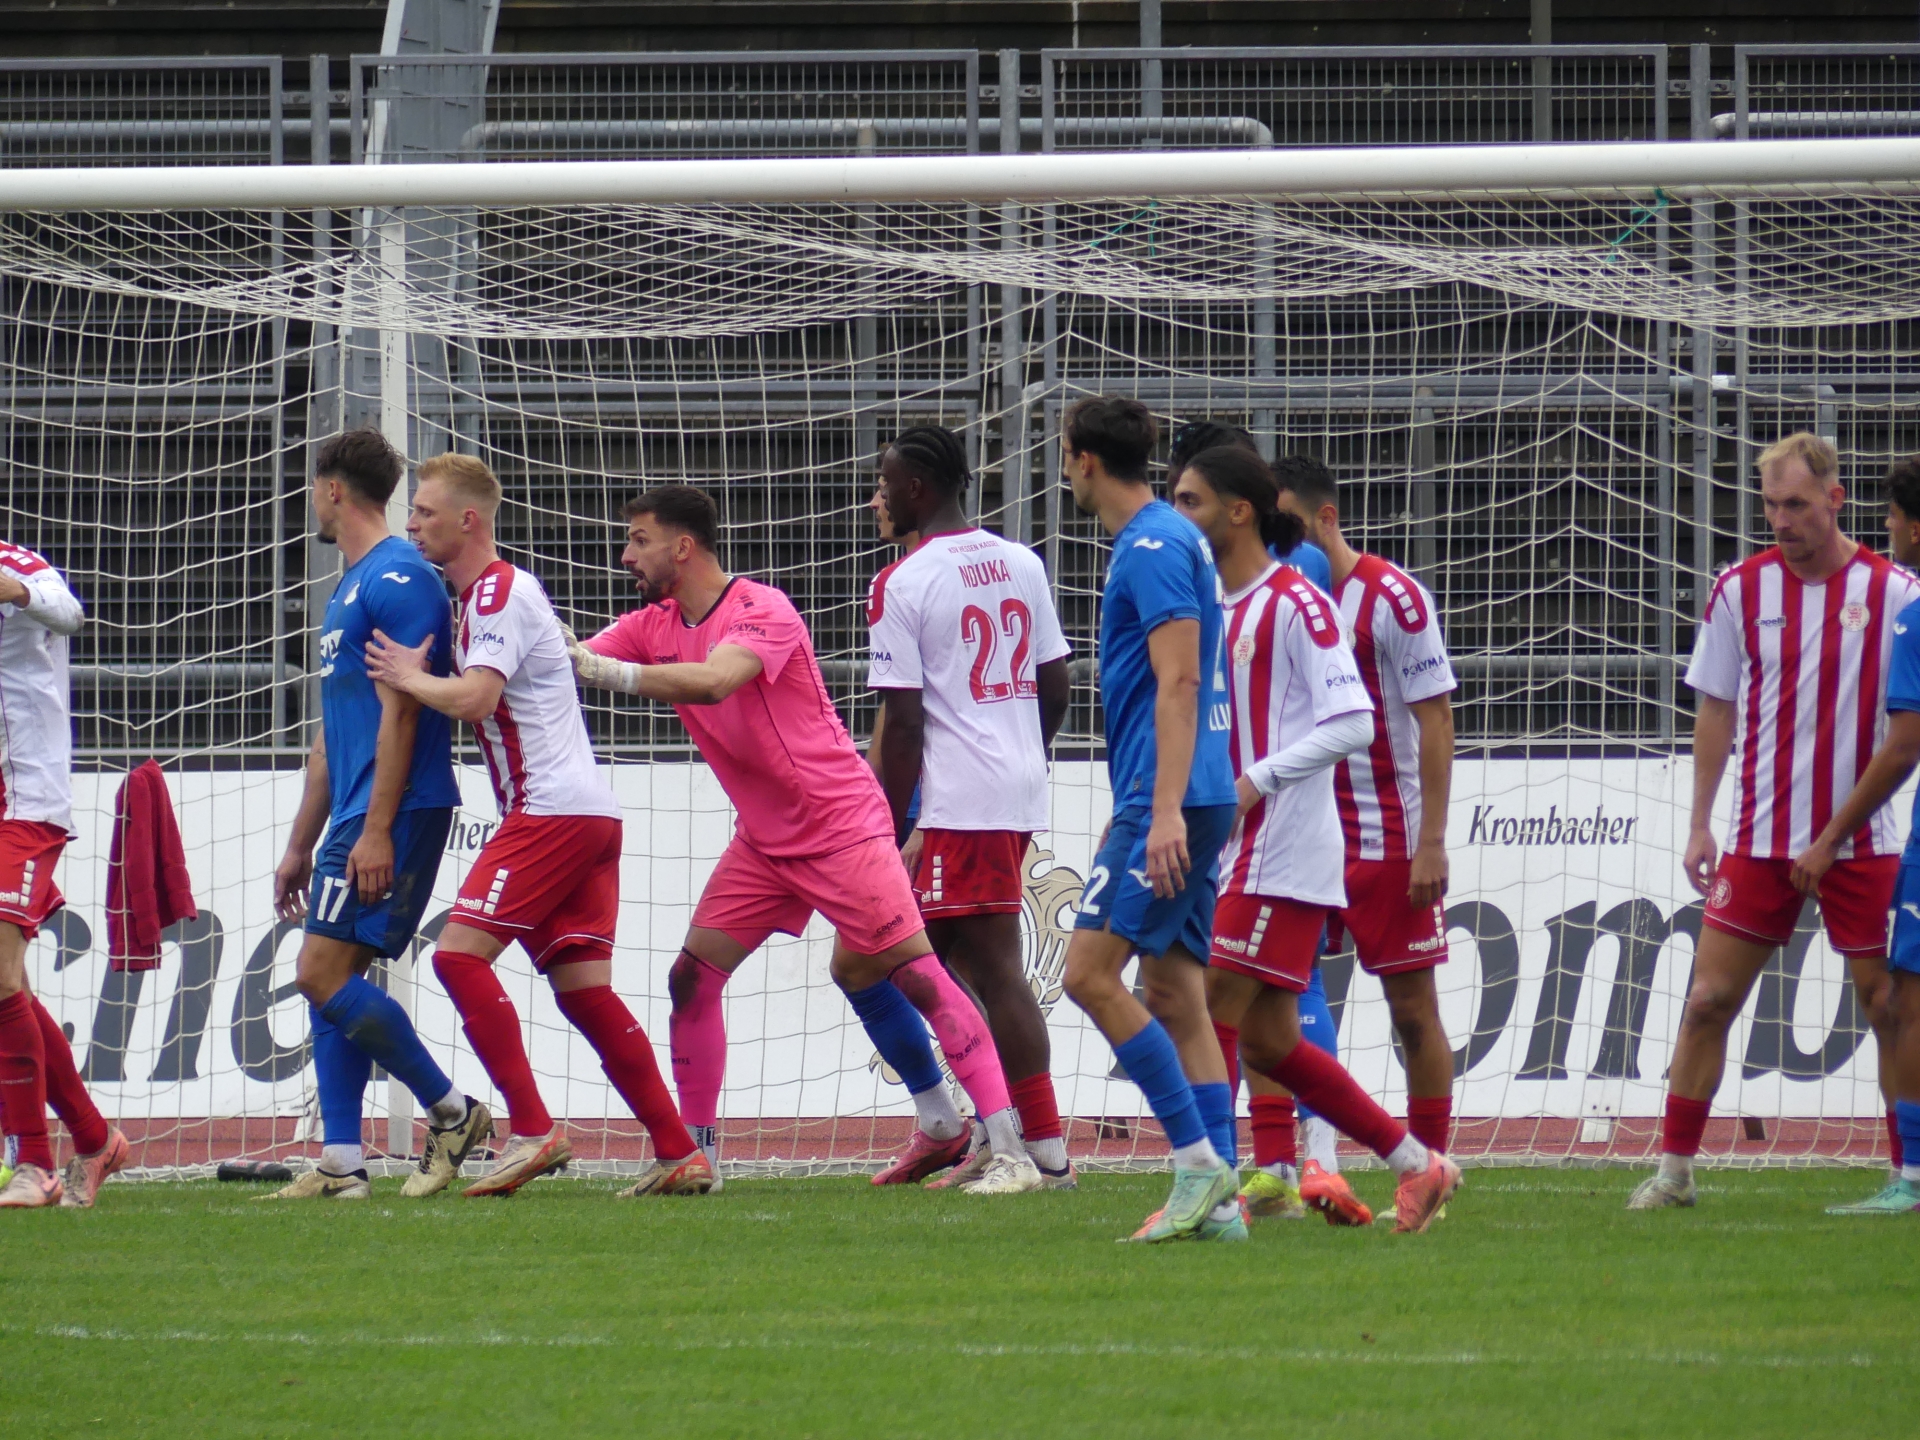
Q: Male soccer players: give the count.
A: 12